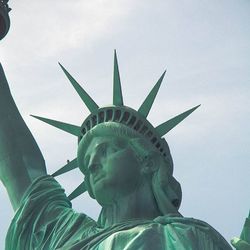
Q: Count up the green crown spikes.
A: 7